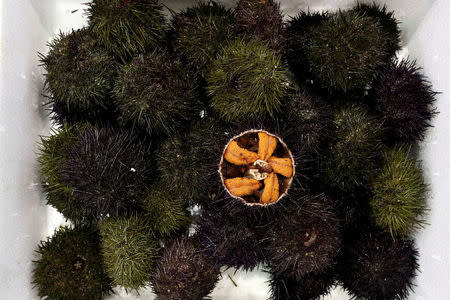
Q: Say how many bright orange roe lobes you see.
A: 5